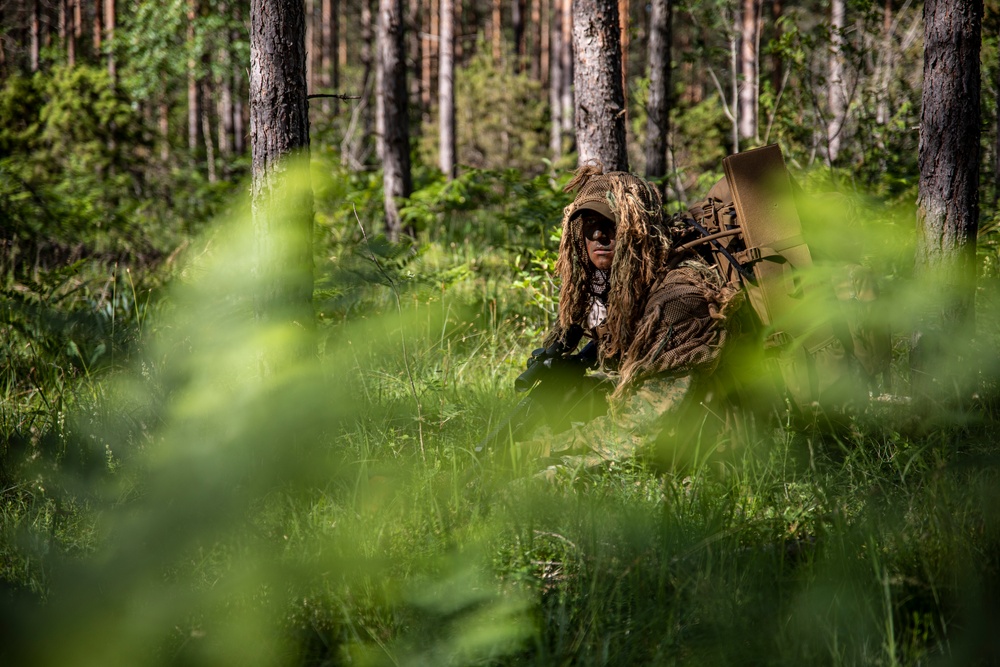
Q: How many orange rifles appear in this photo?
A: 0